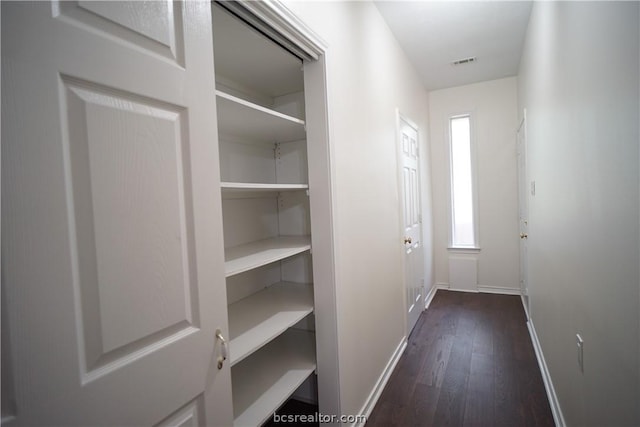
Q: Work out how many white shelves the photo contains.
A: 5